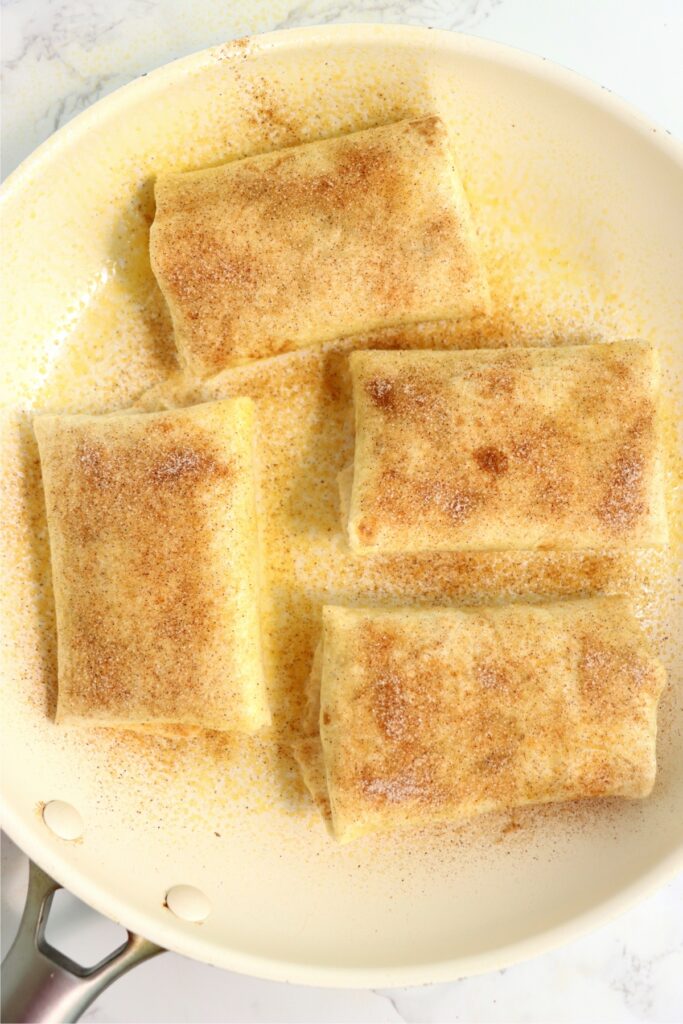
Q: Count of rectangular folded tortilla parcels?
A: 4